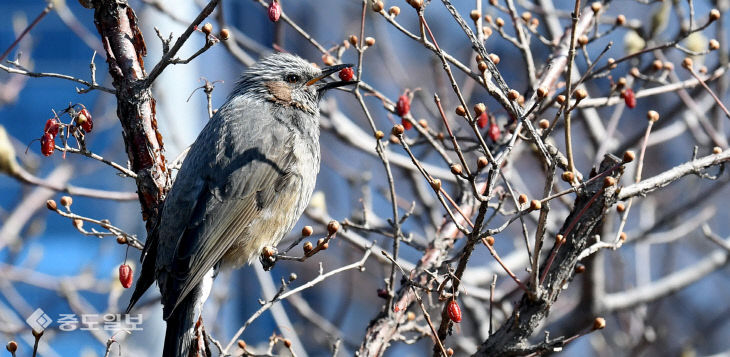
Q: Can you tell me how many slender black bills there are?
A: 1